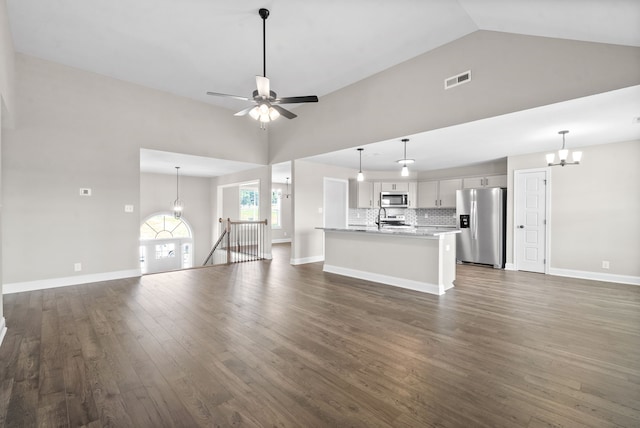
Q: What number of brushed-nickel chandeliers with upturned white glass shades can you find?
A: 1